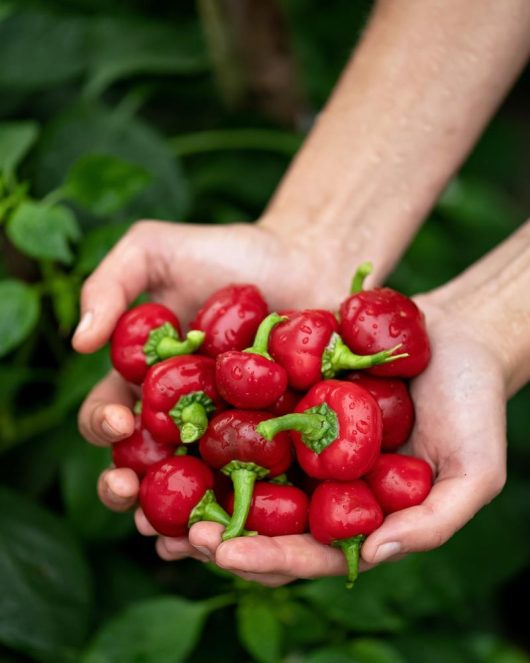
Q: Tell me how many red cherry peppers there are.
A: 15